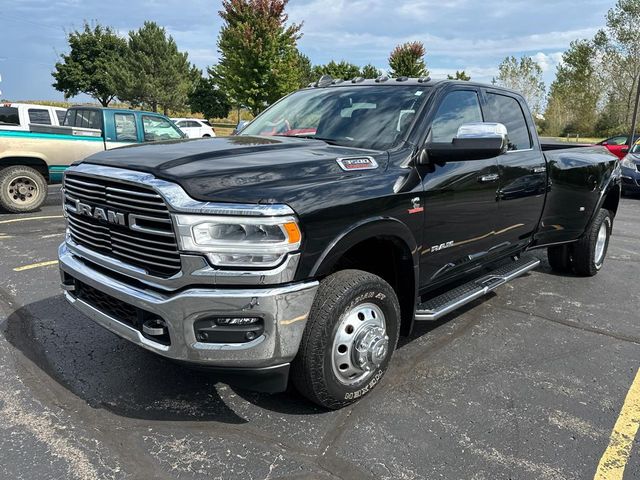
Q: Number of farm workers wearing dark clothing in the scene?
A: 0